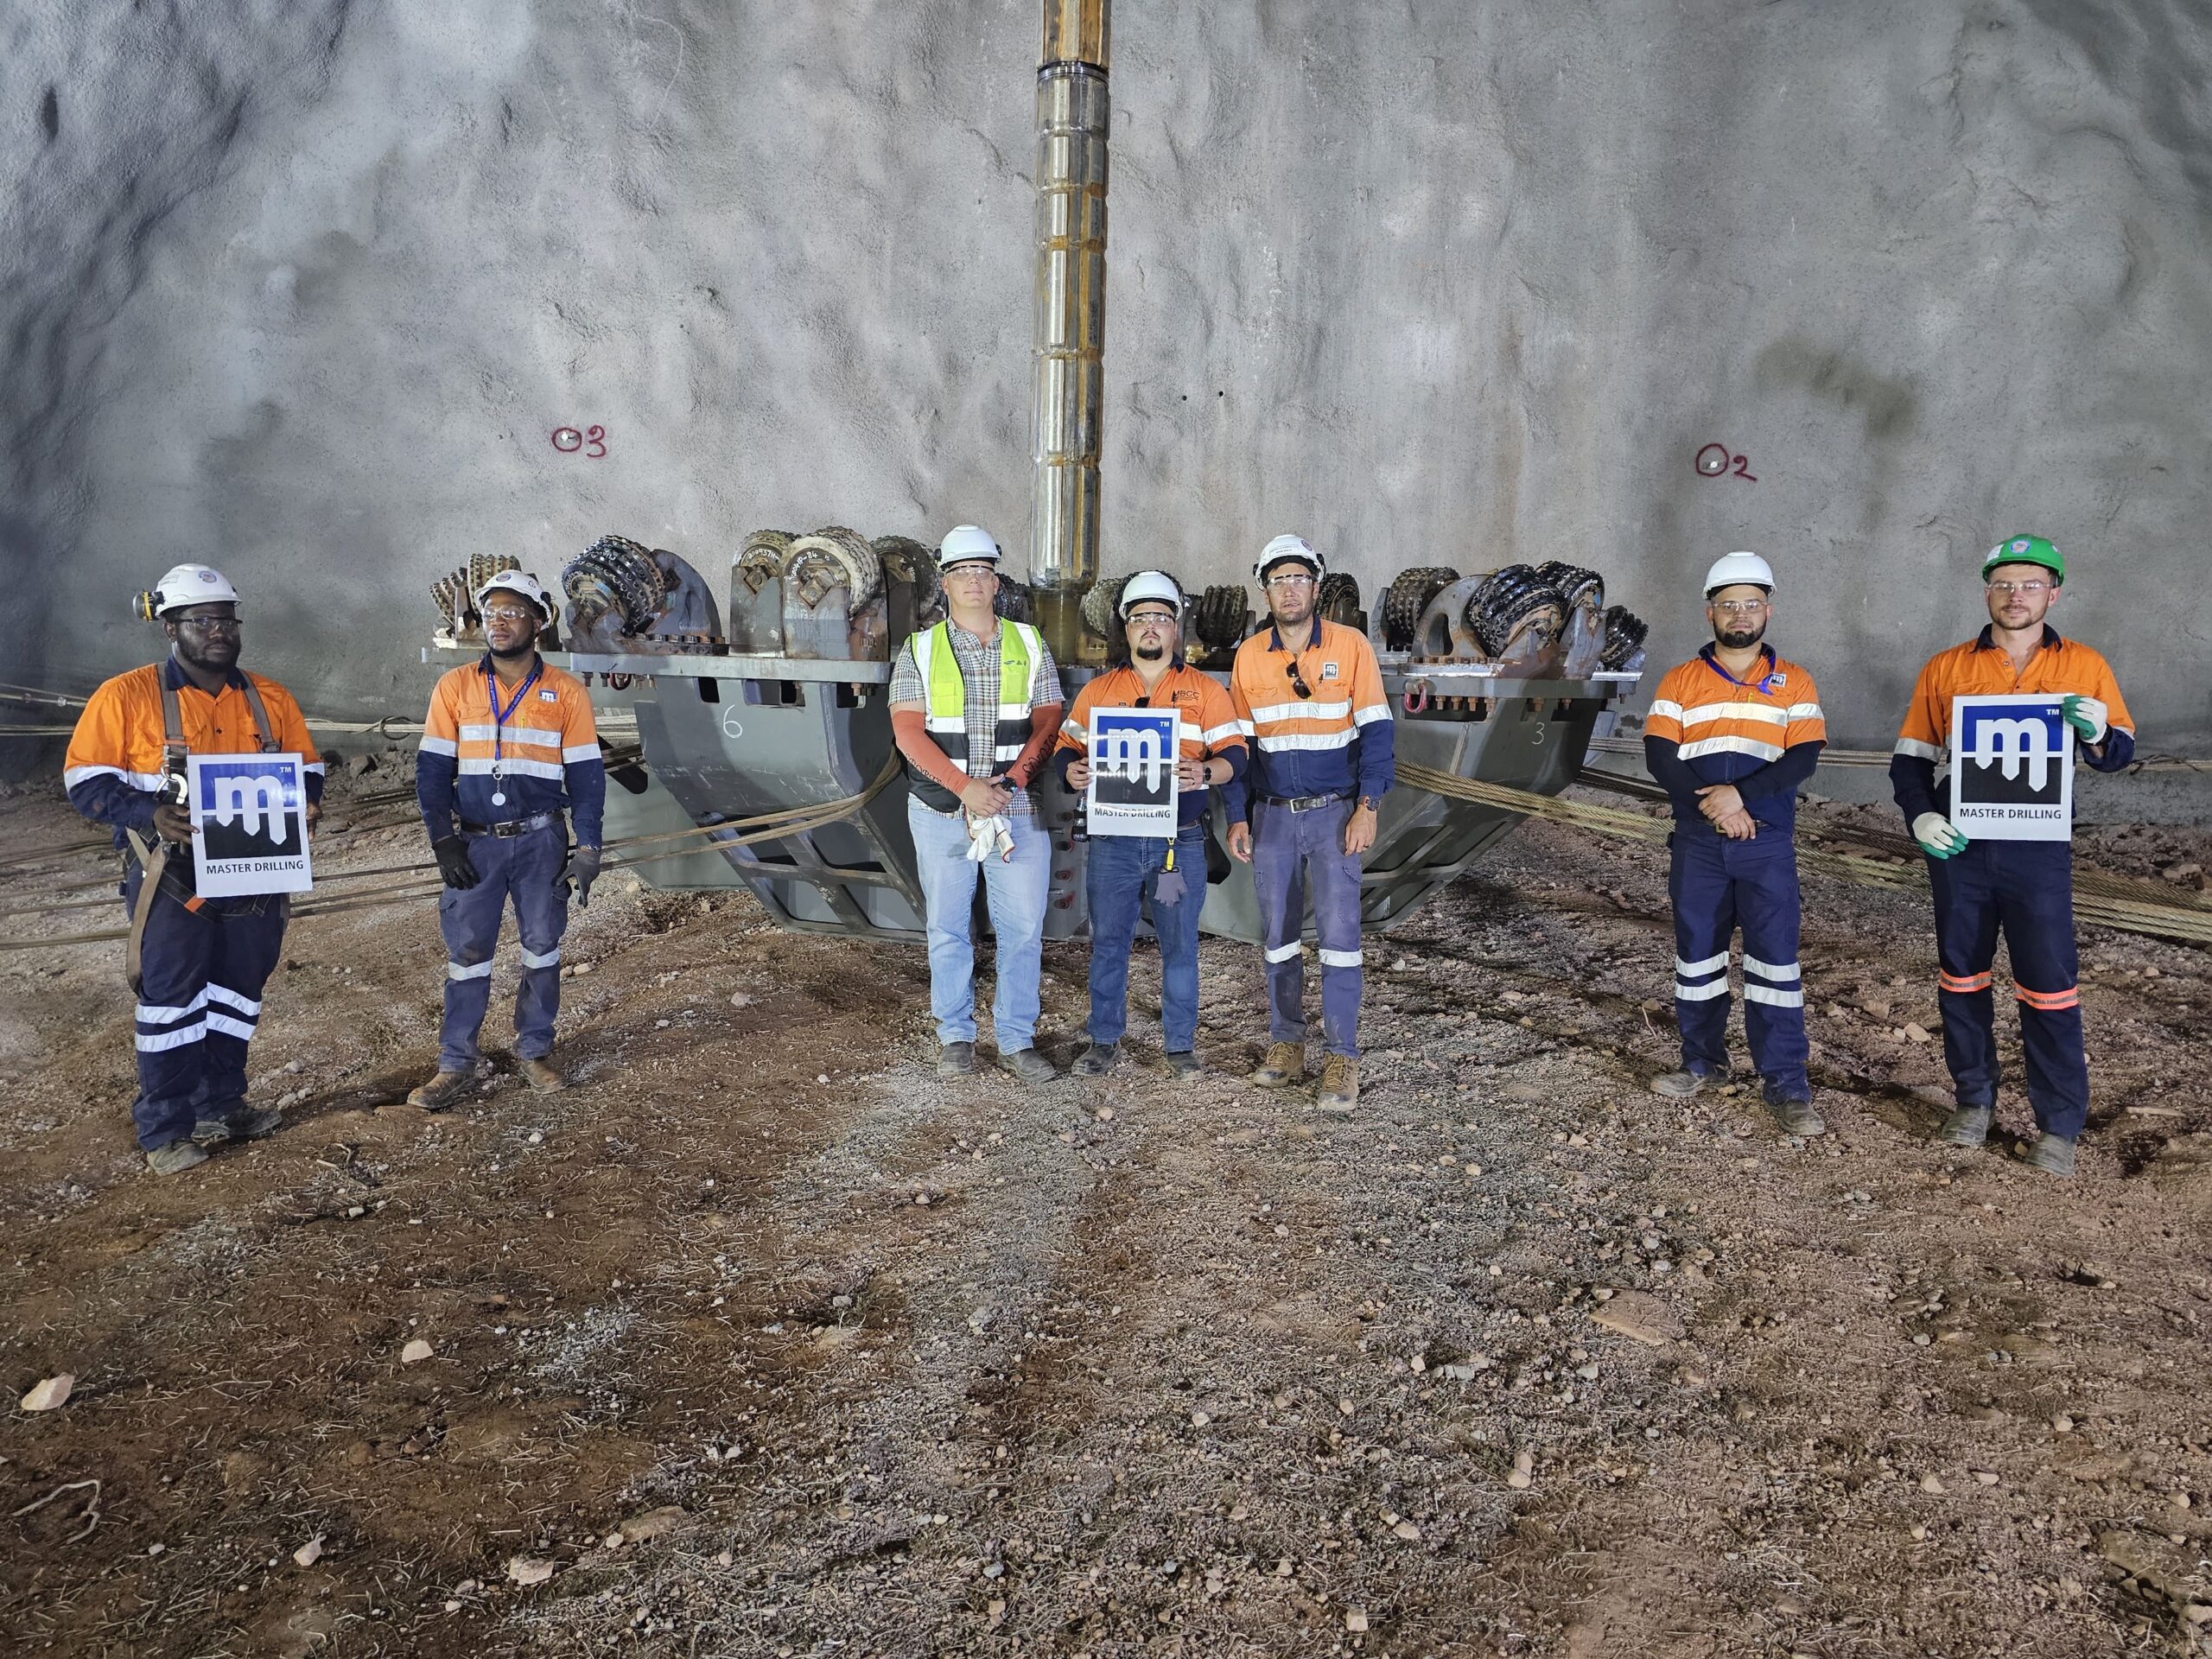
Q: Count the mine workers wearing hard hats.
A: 7